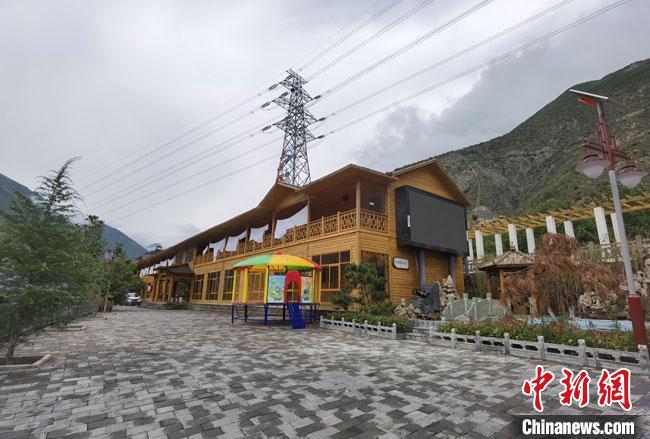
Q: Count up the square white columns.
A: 9